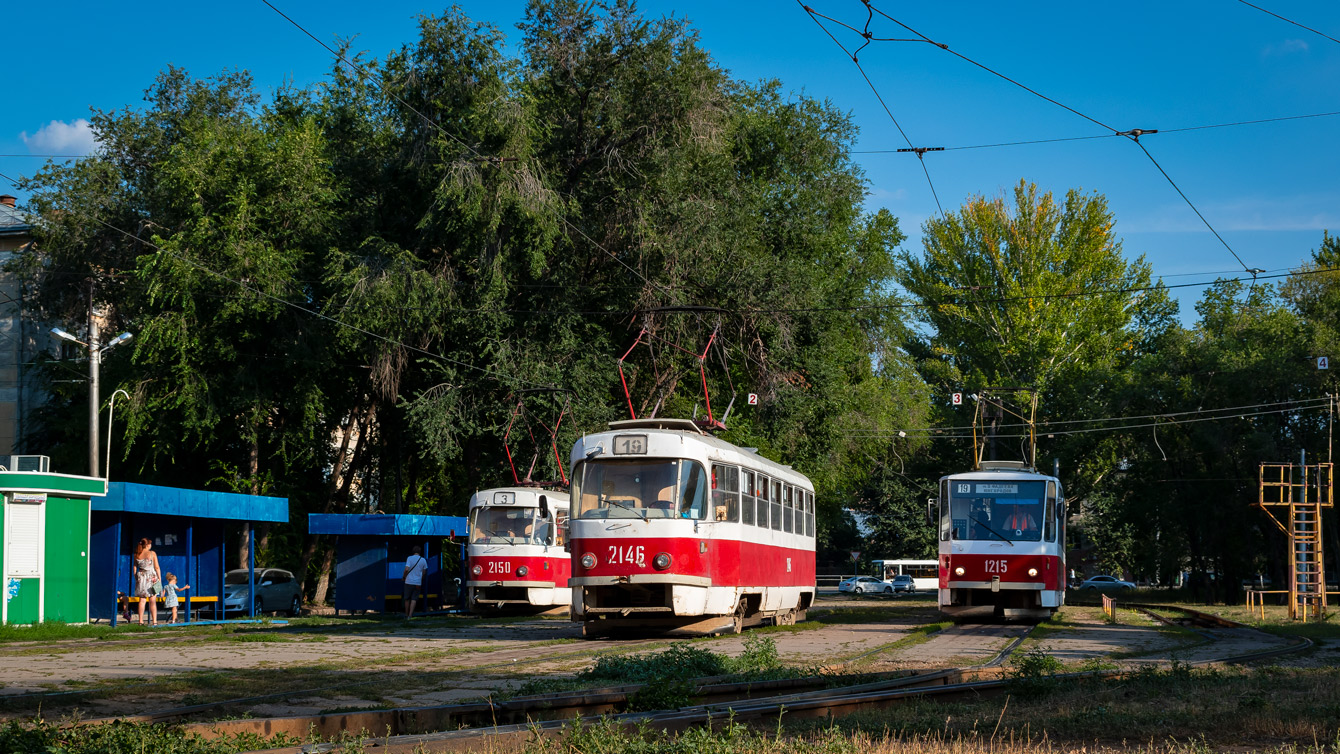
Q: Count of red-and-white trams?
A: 3